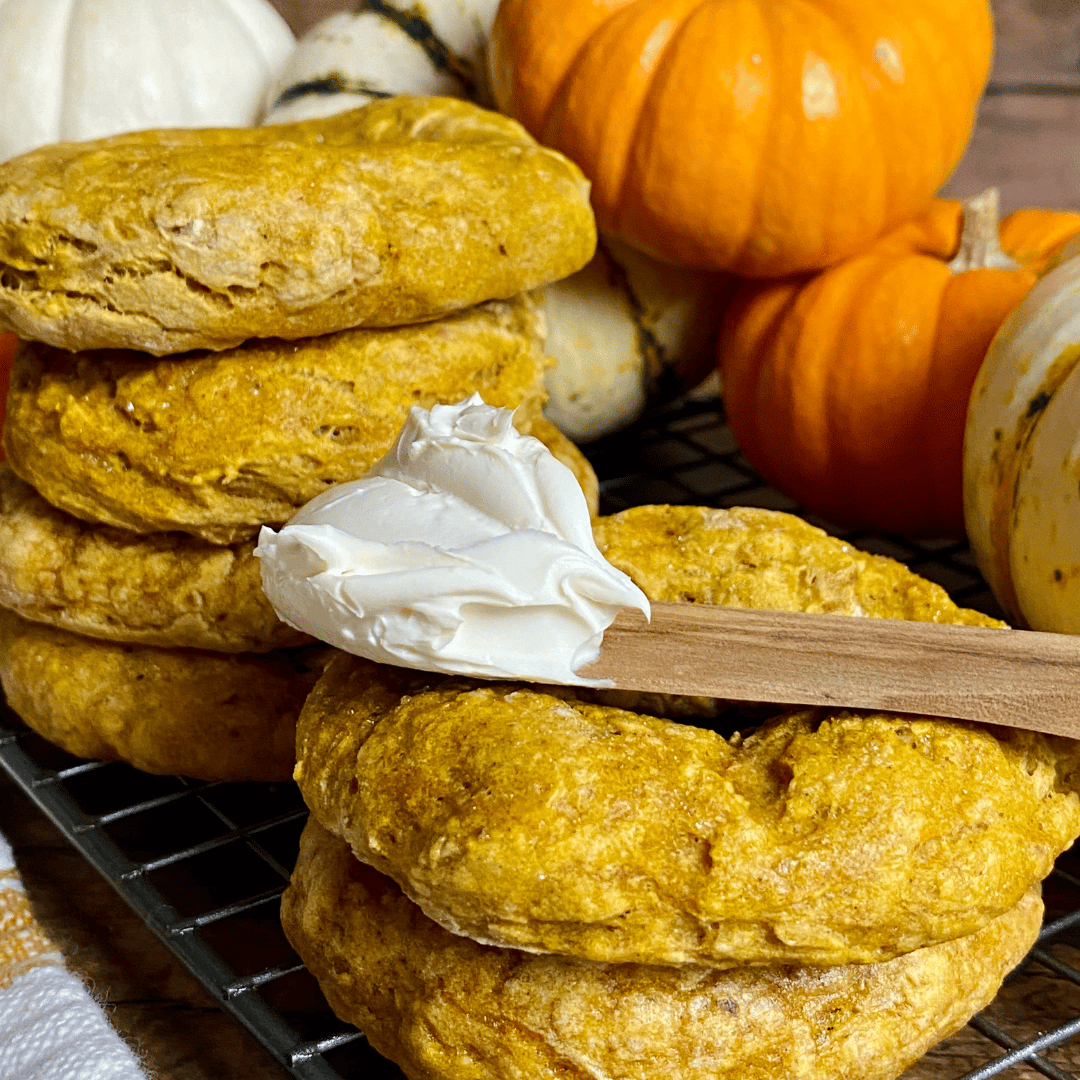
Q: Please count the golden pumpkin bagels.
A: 6